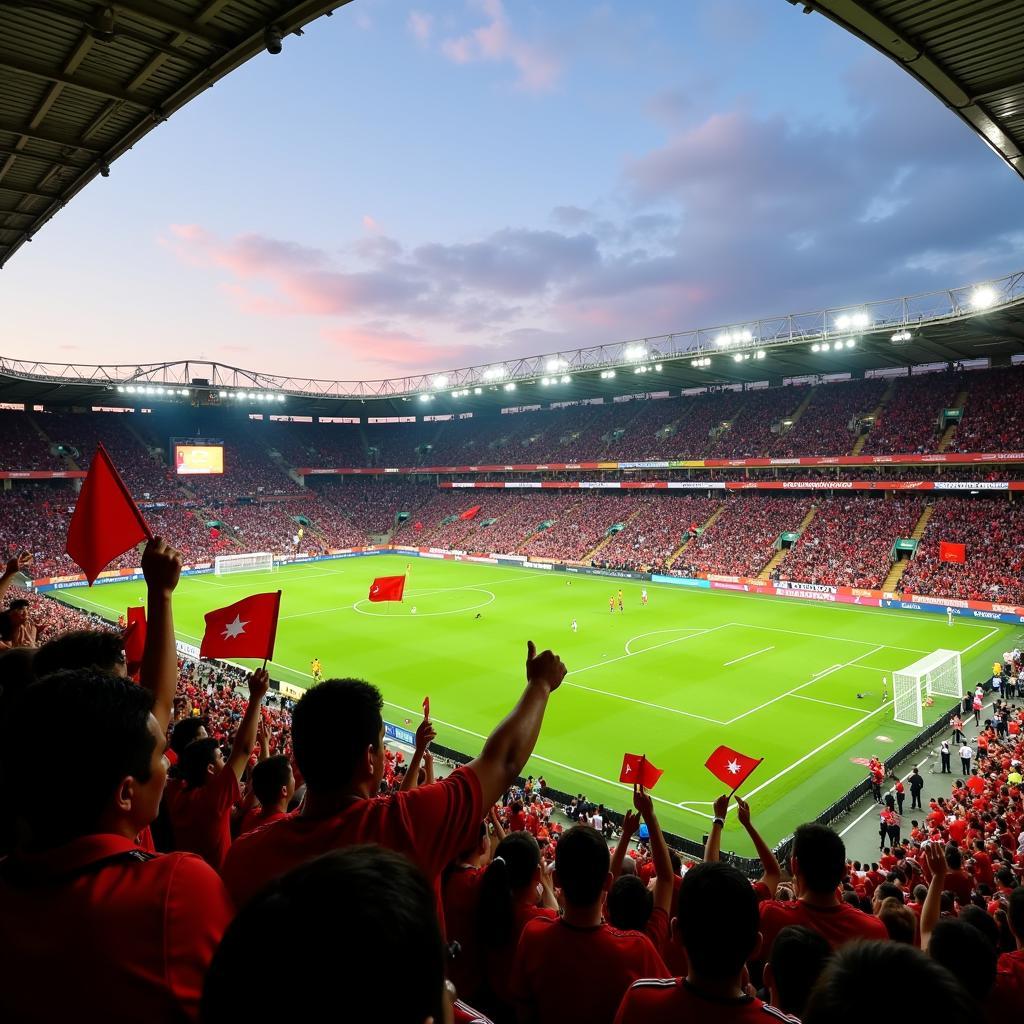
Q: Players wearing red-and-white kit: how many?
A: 1